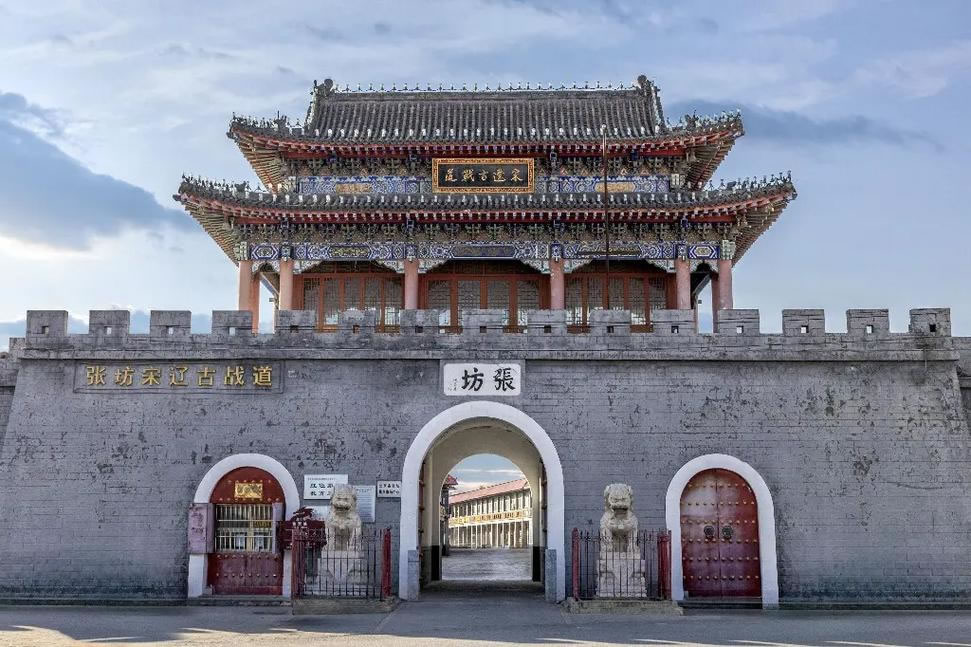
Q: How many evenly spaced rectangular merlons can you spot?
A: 15